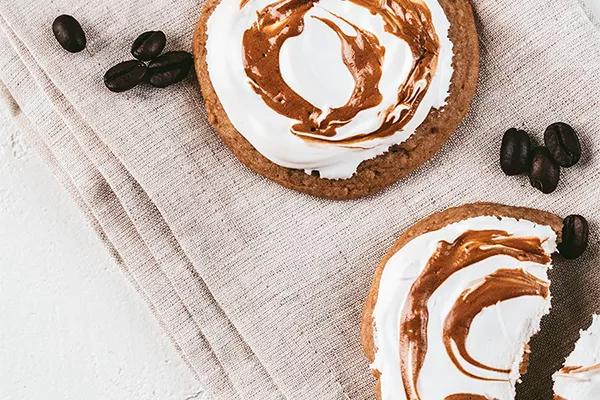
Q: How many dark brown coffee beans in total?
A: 8